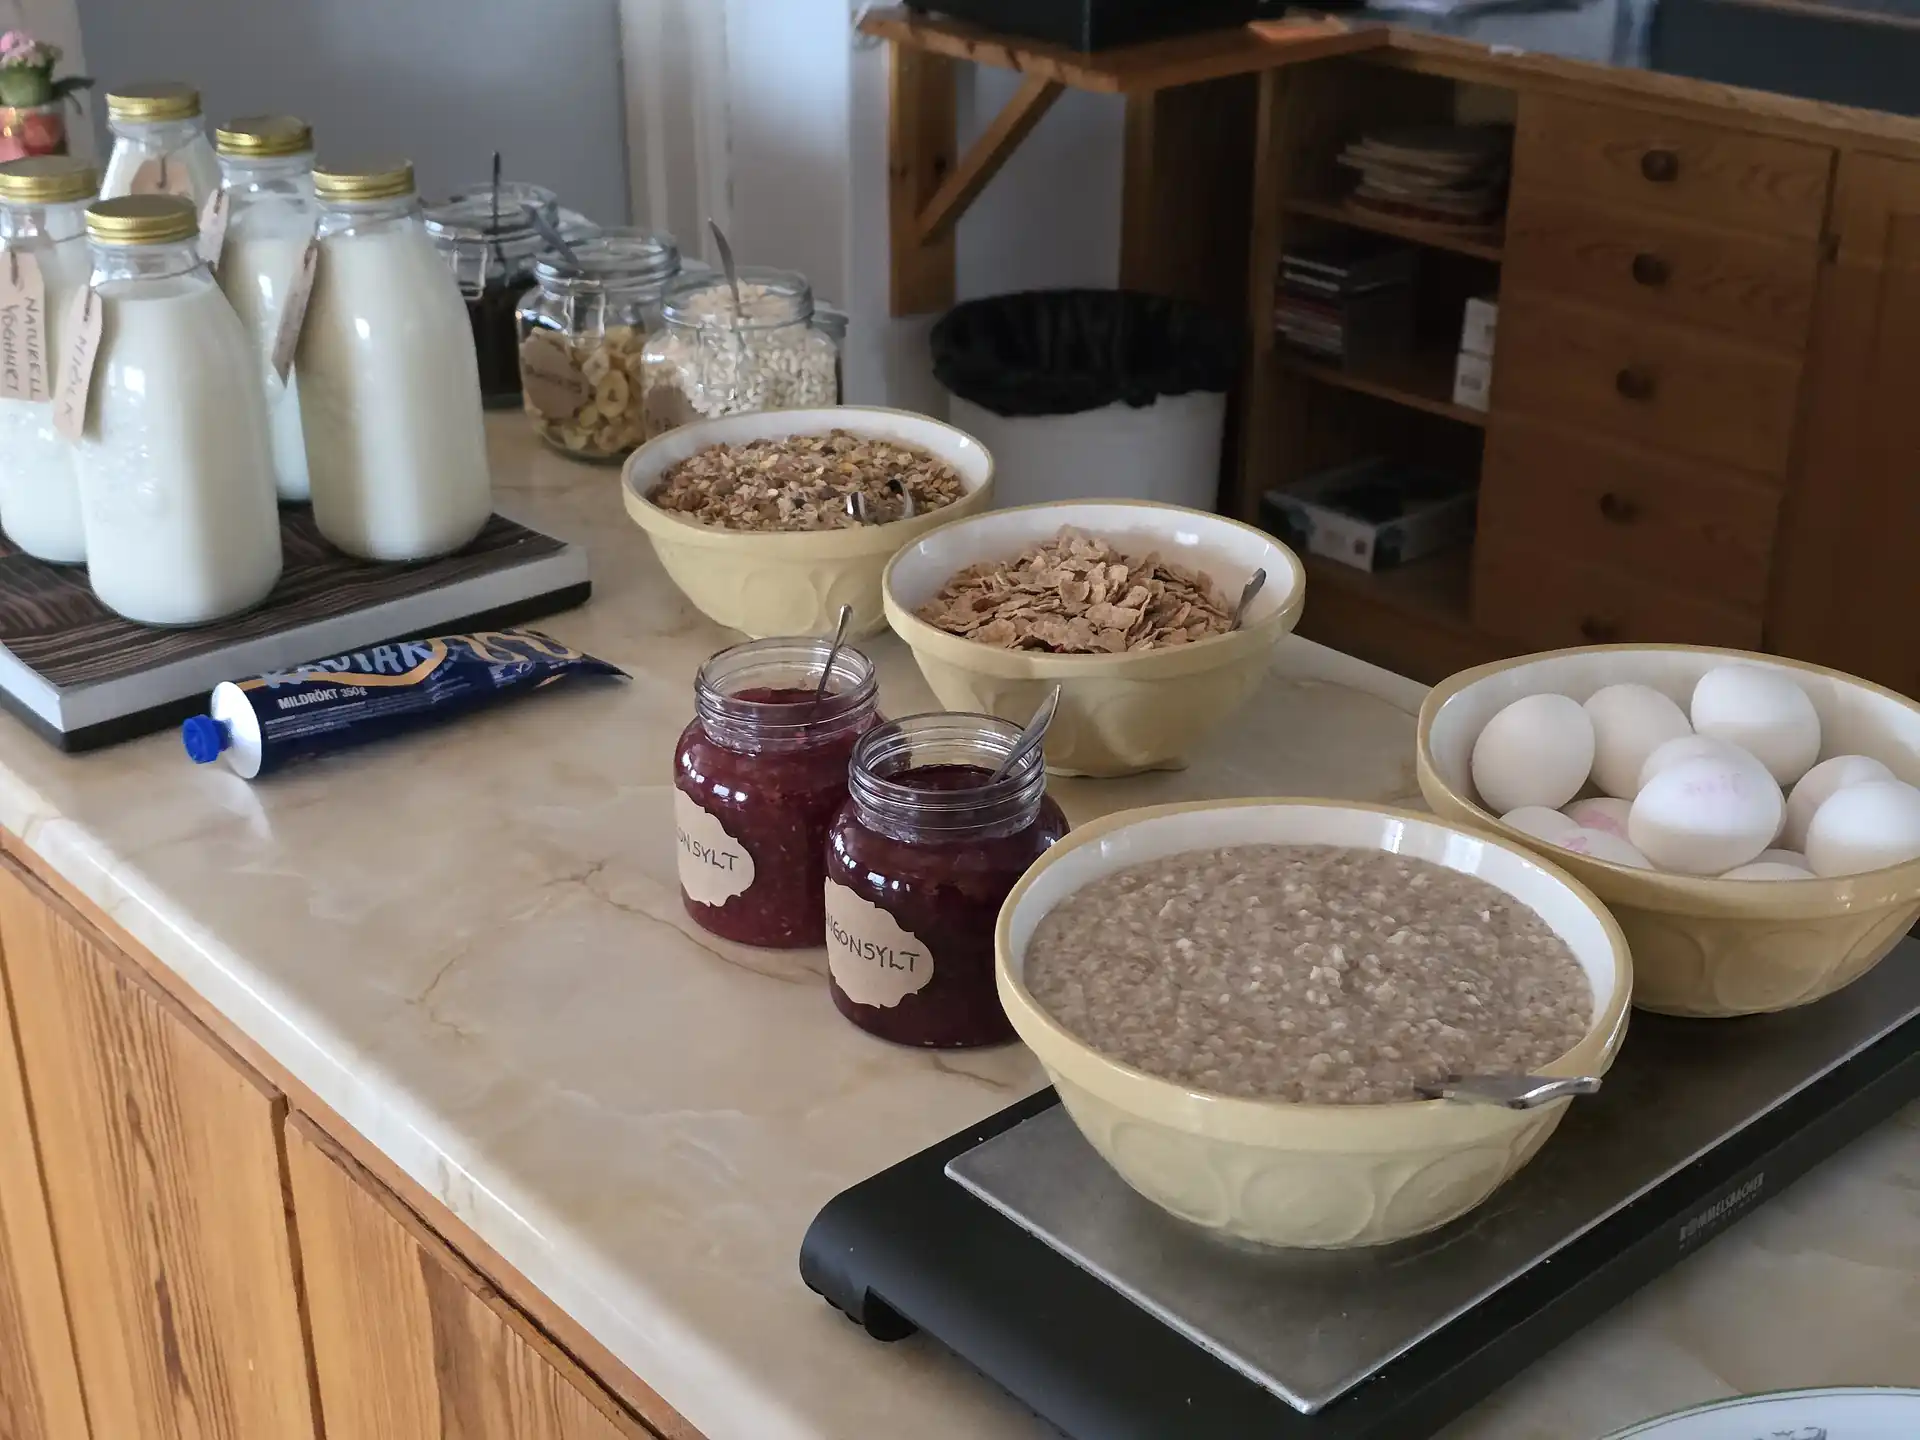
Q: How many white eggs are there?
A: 12